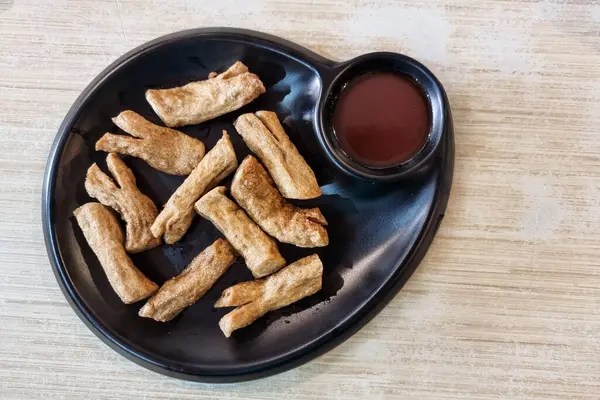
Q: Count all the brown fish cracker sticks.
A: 10